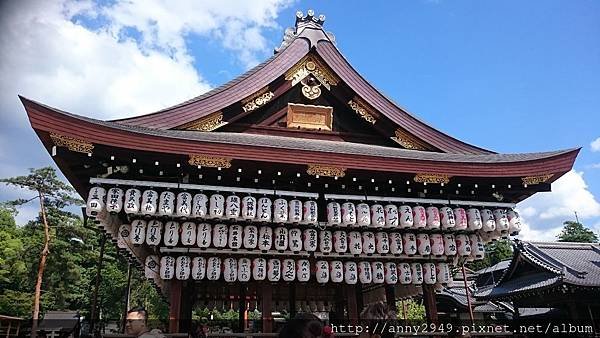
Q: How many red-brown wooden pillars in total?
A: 4